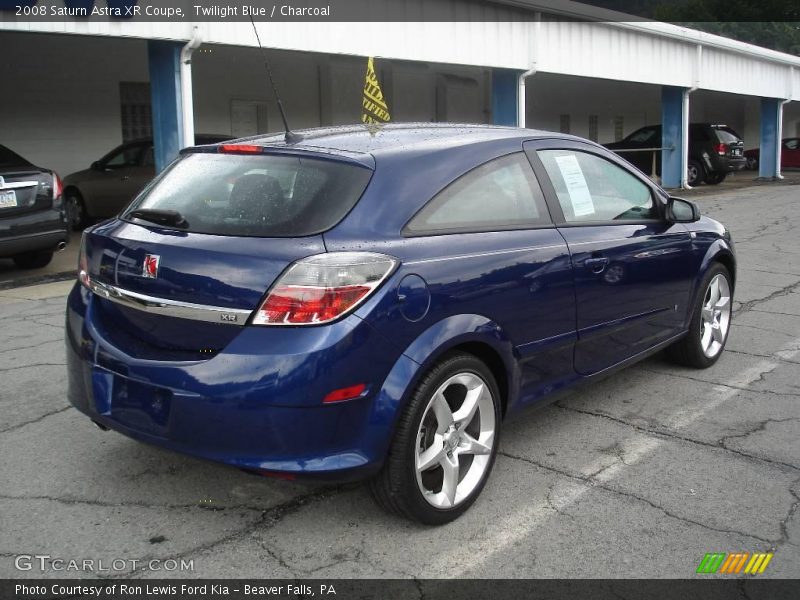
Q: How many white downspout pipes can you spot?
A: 4